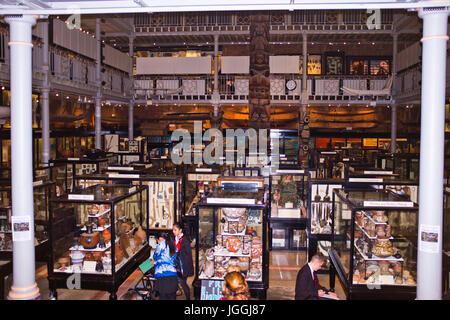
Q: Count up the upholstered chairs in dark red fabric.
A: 0